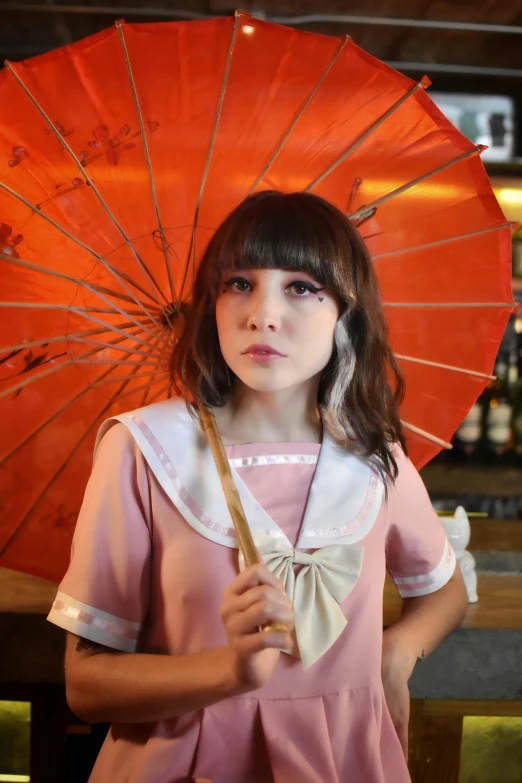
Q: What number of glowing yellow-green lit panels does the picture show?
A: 2